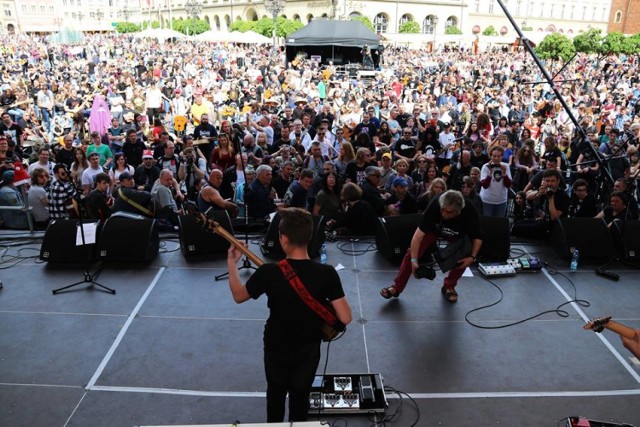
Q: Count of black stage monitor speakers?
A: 8